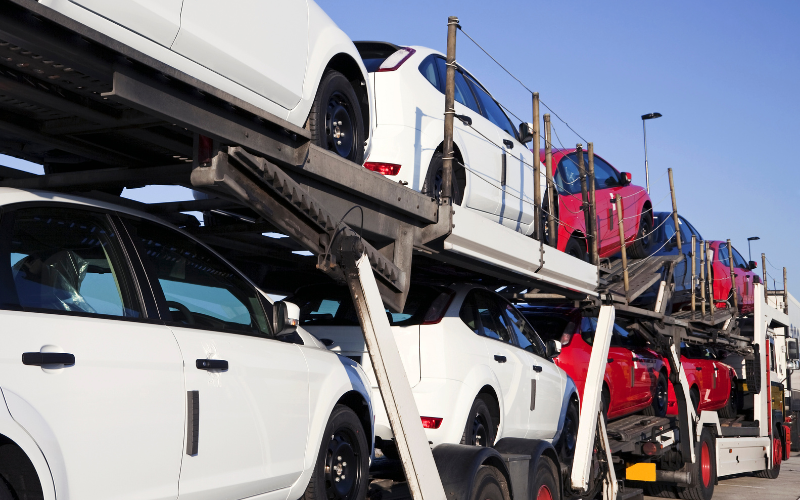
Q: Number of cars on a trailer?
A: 9